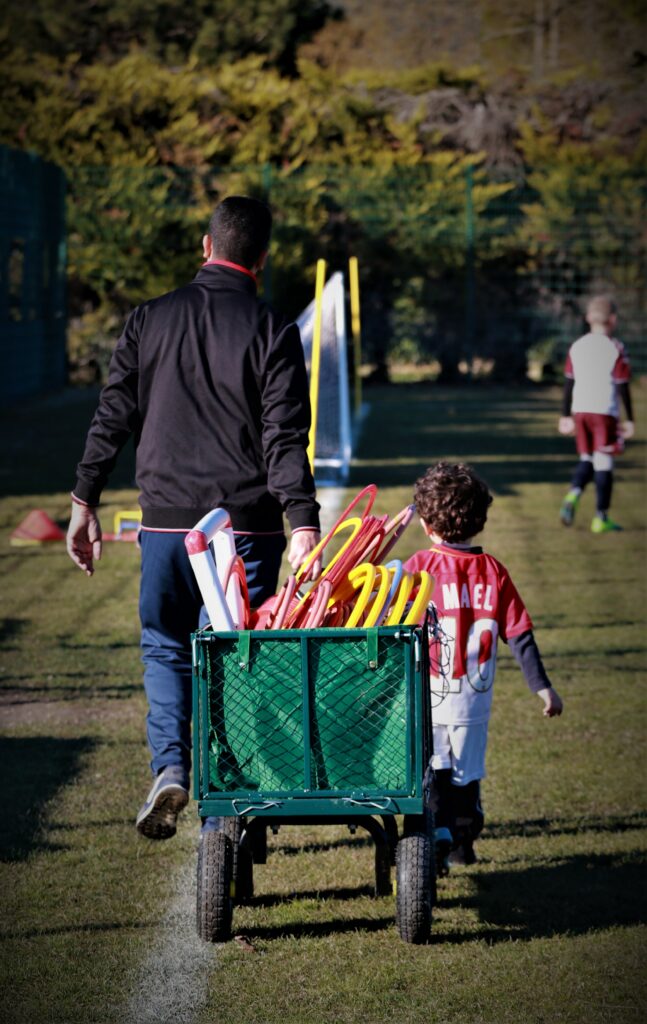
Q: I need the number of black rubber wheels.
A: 4